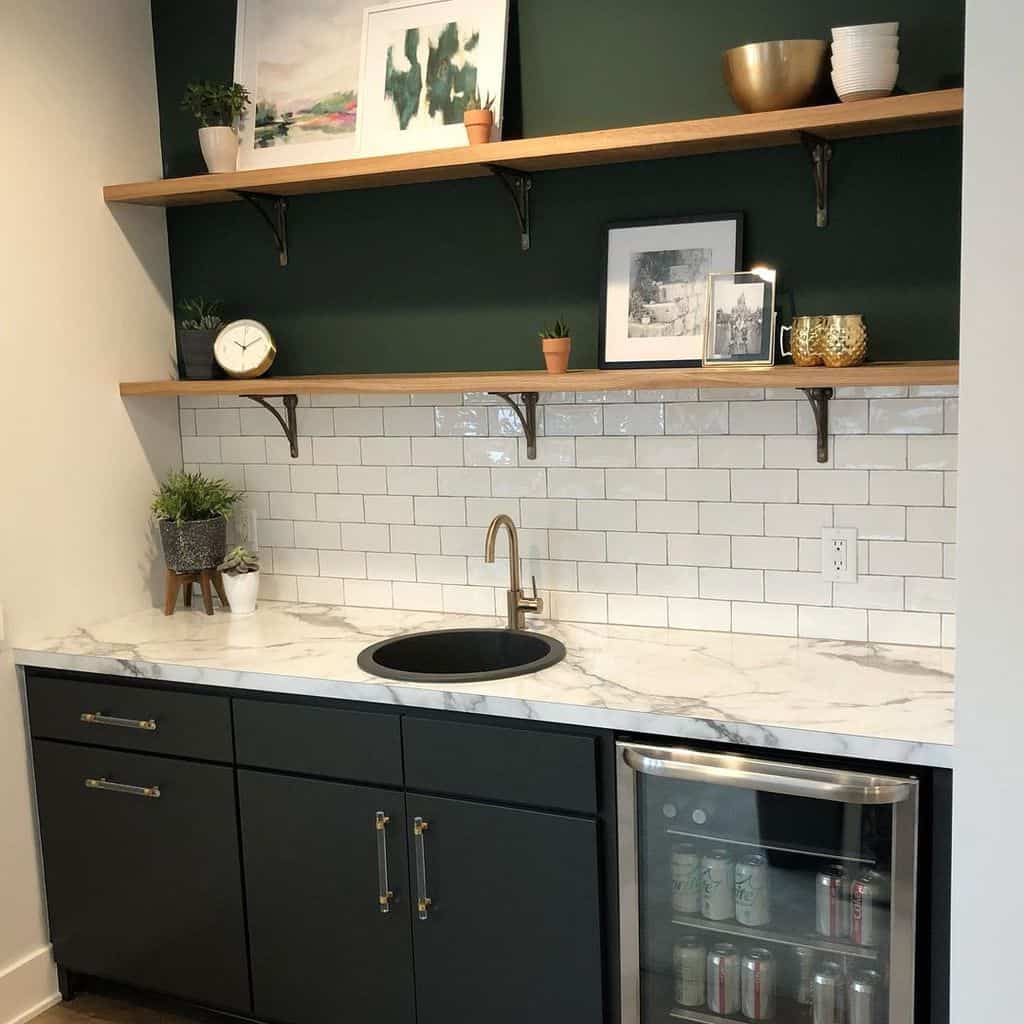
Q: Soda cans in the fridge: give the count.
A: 11